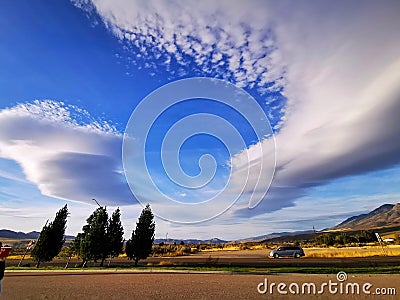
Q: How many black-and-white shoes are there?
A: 0